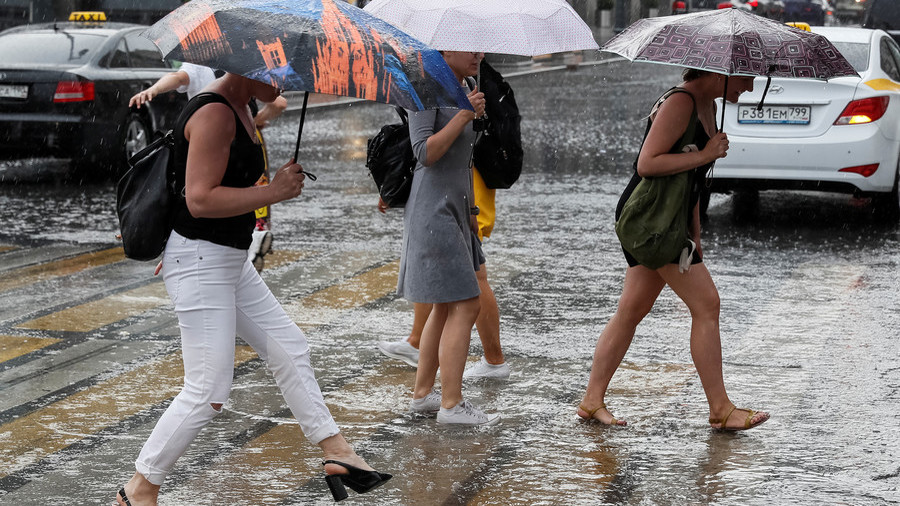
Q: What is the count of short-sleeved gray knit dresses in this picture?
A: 1